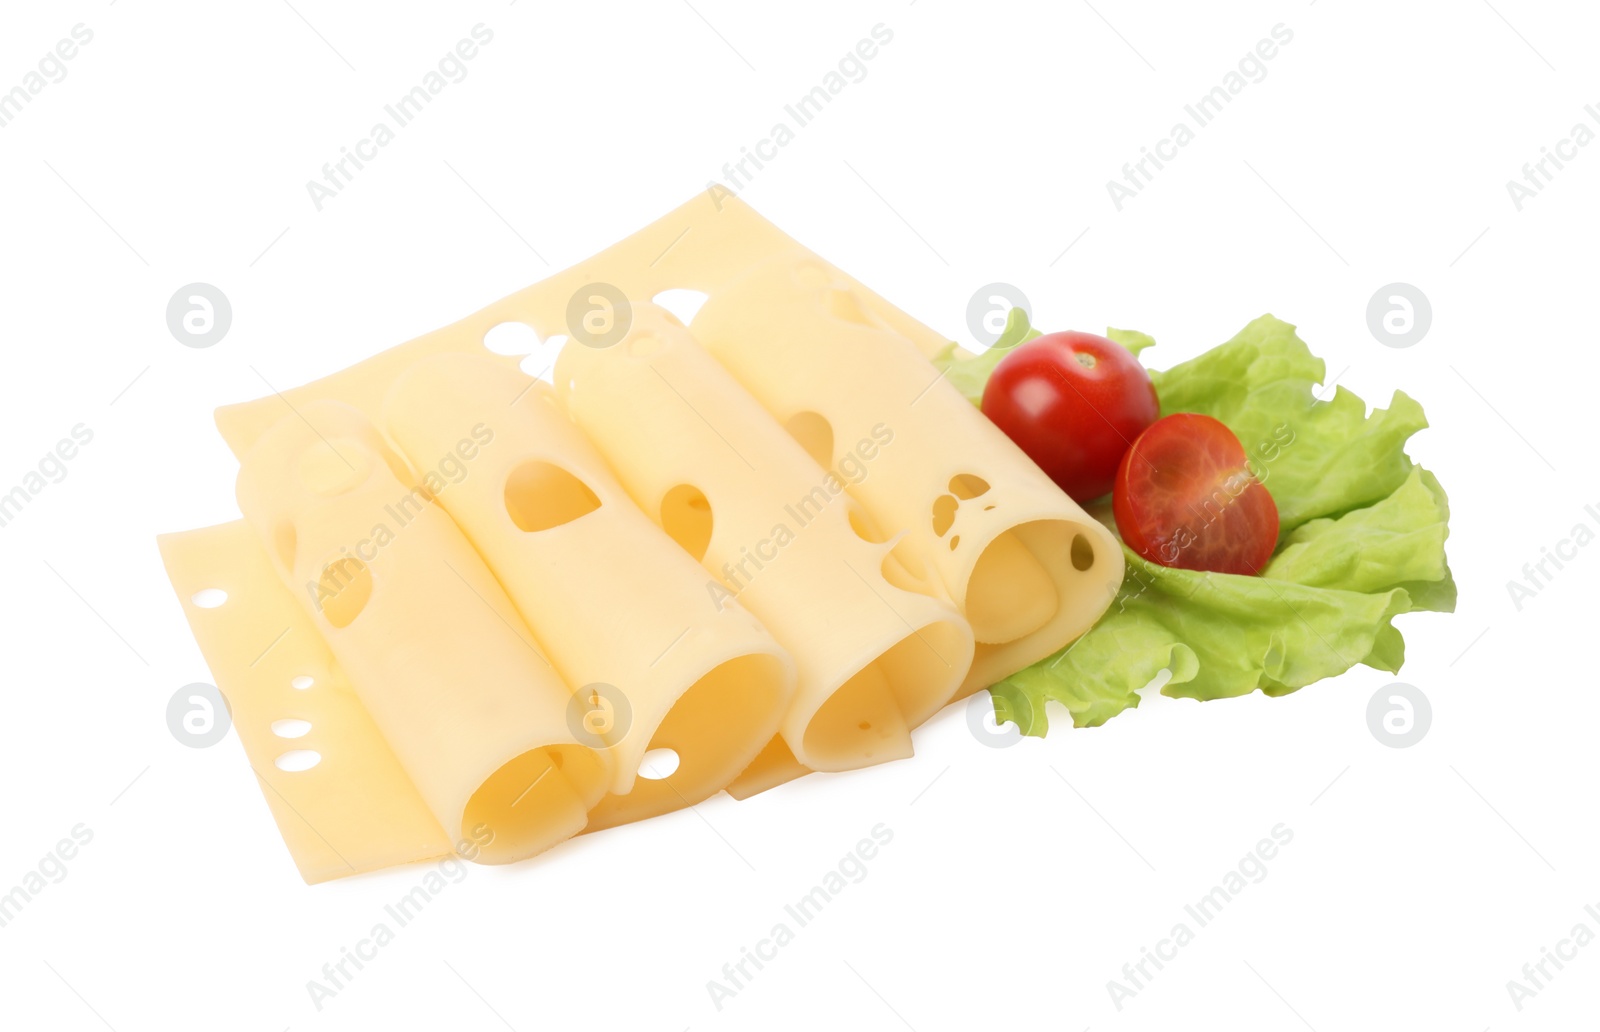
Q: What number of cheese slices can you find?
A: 6